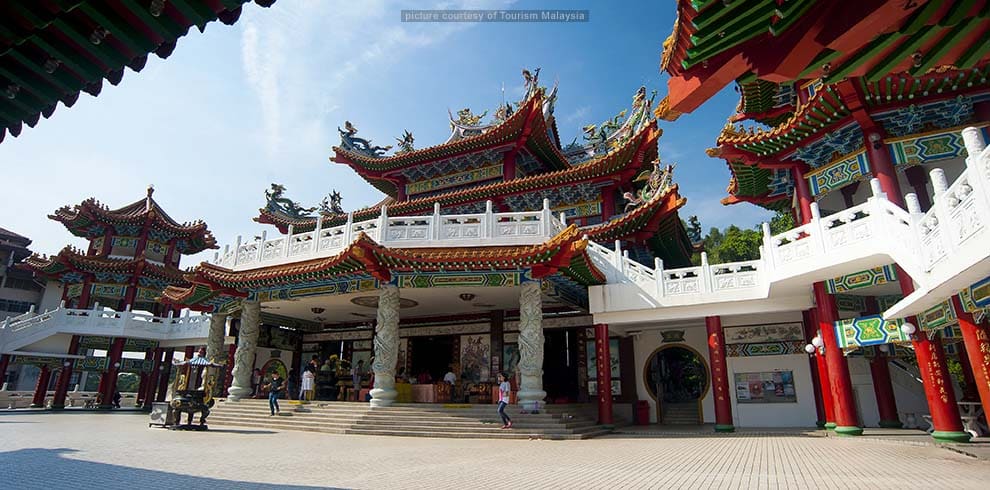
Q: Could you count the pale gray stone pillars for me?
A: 4